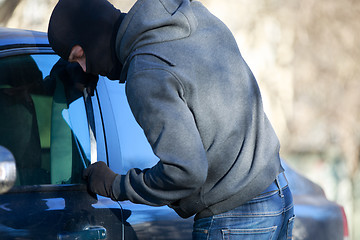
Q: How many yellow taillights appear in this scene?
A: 0